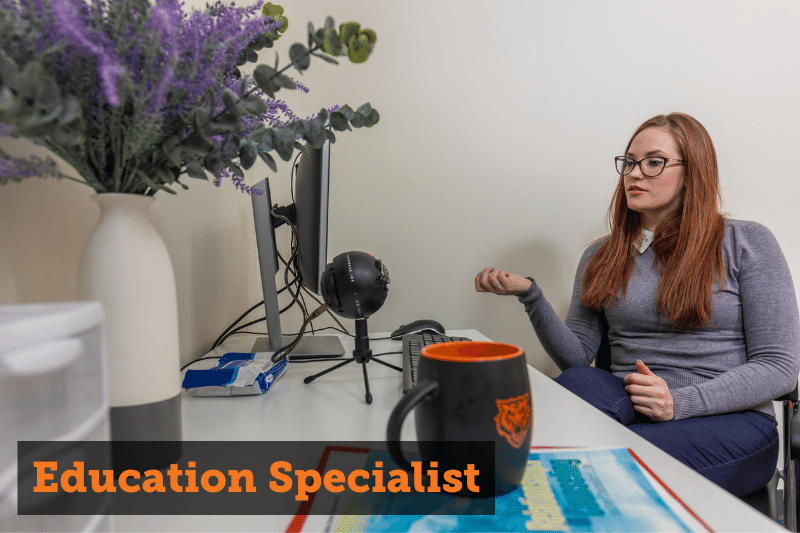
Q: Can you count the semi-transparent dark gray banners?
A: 1